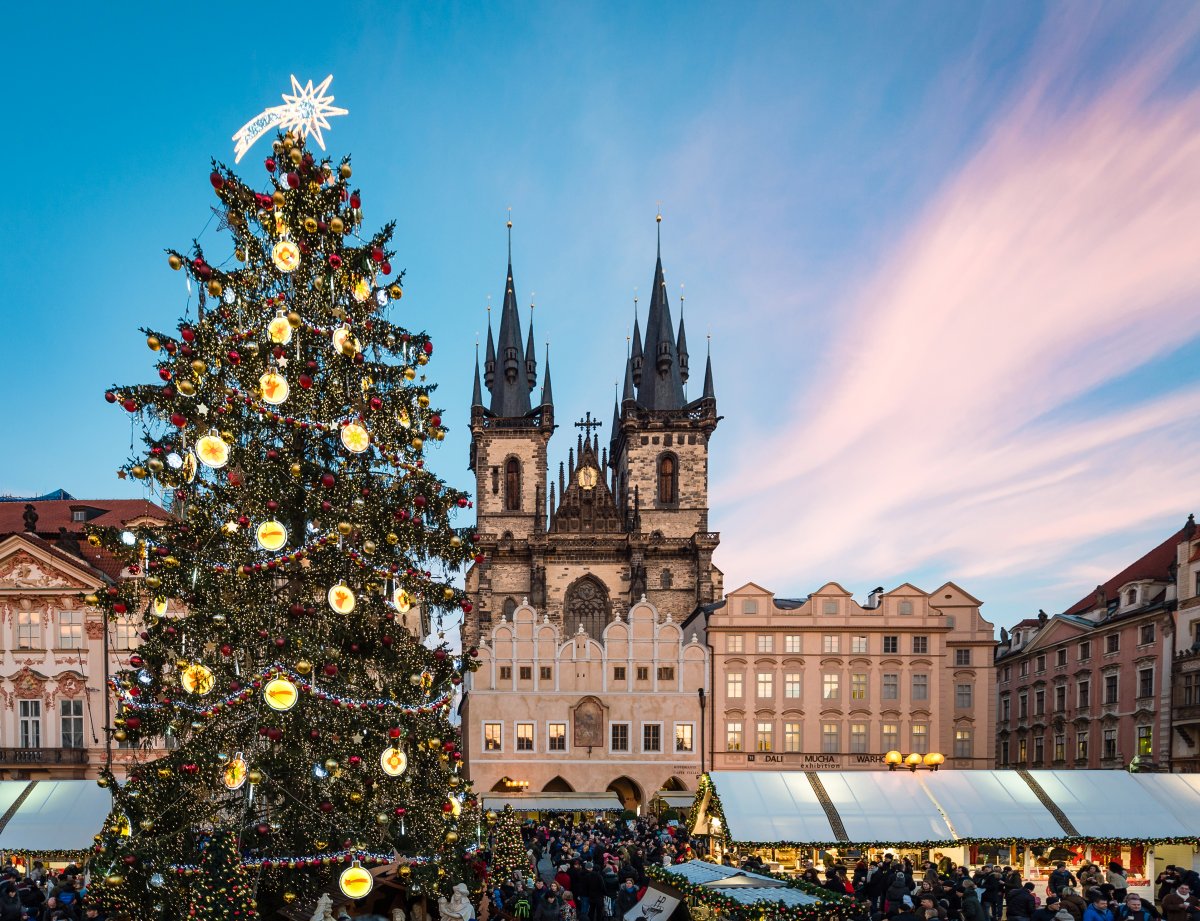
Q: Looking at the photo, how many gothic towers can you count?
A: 2